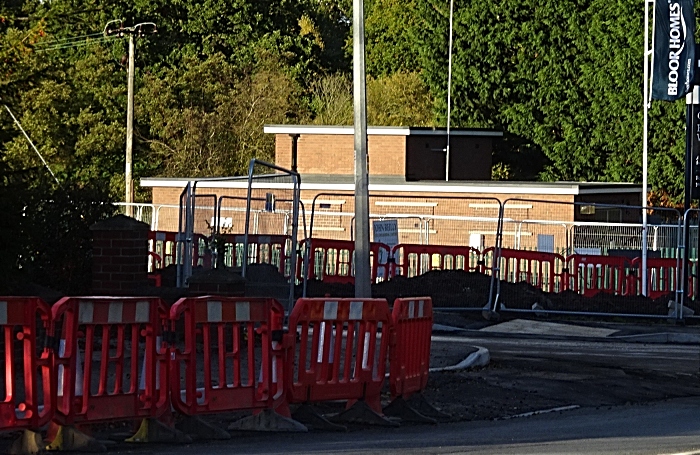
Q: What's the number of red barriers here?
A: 12